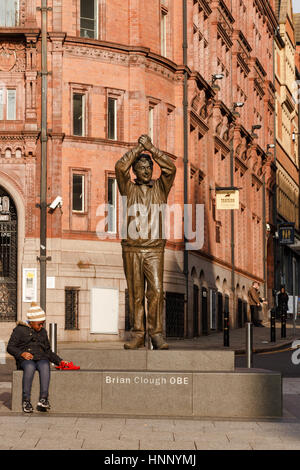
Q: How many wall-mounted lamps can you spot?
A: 4